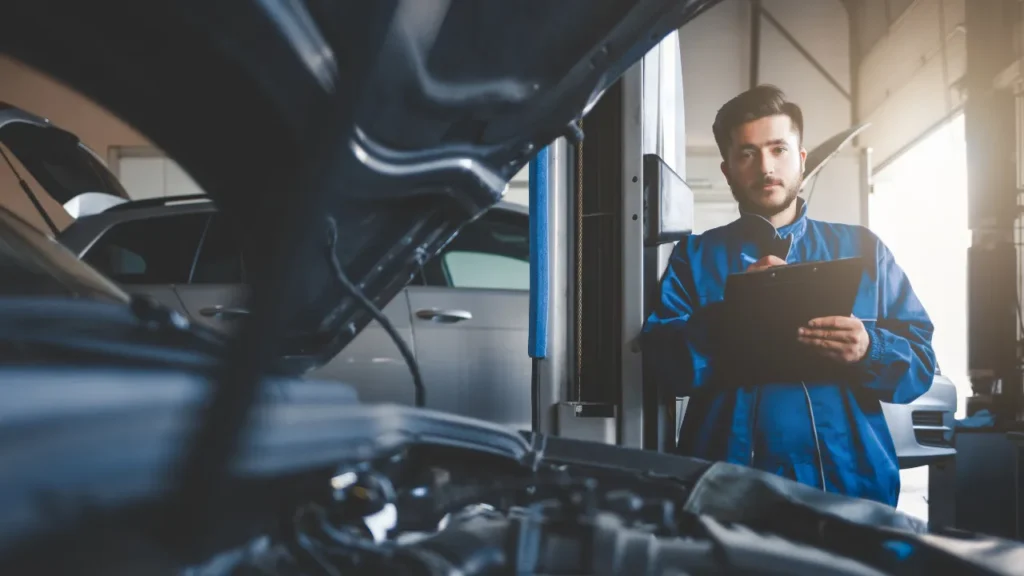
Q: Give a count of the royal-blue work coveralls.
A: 1